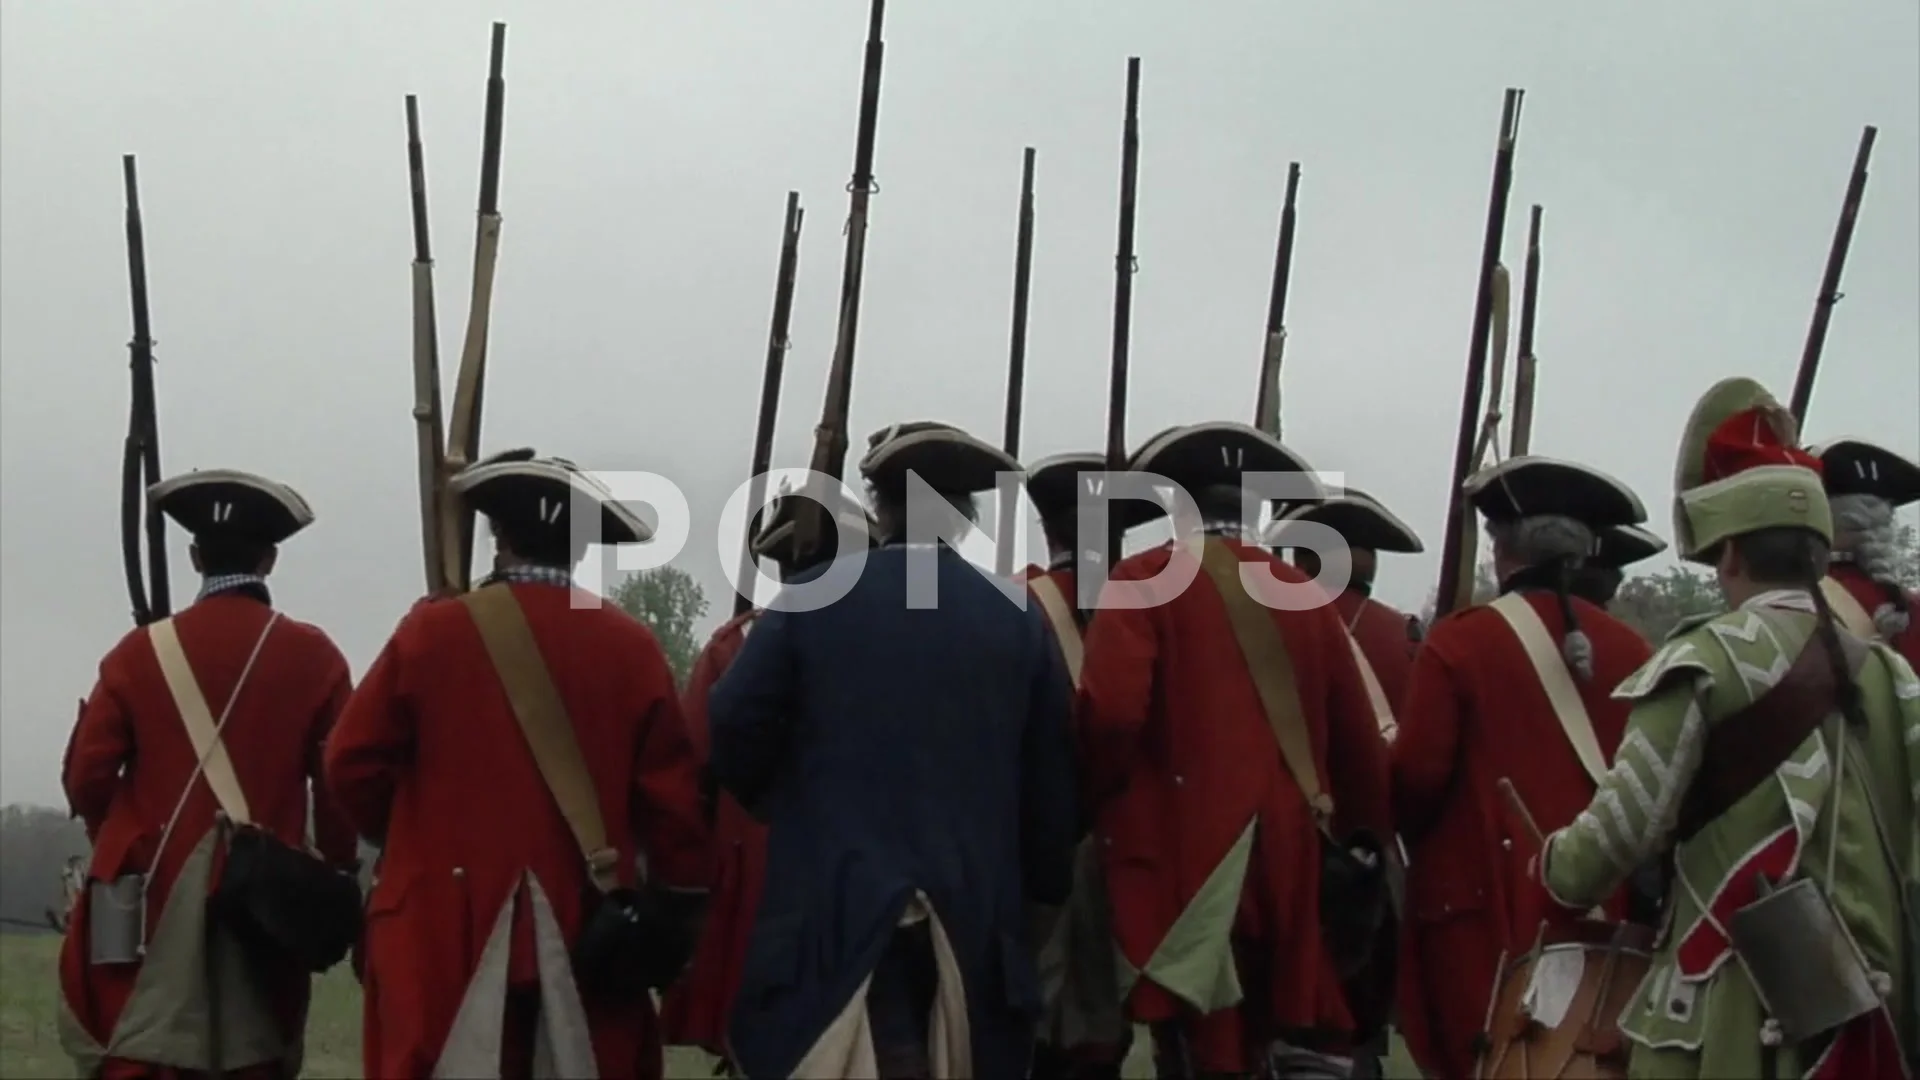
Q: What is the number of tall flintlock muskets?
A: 11